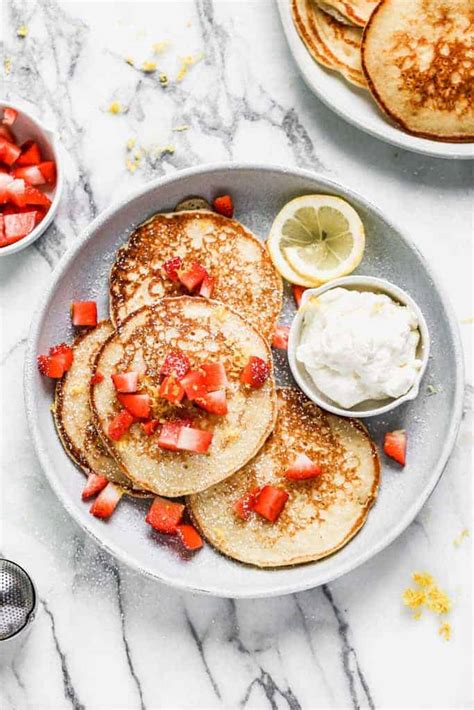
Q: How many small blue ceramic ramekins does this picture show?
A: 0